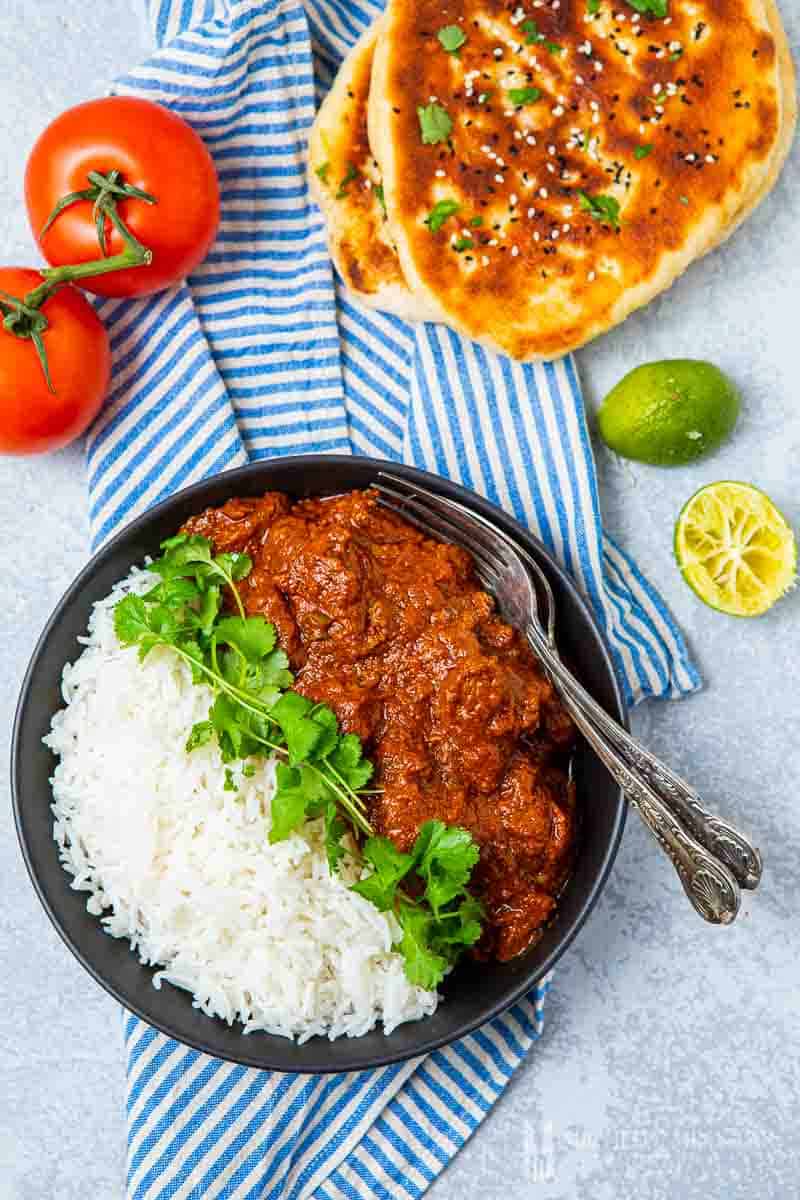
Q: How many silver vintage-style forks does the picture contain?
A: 2